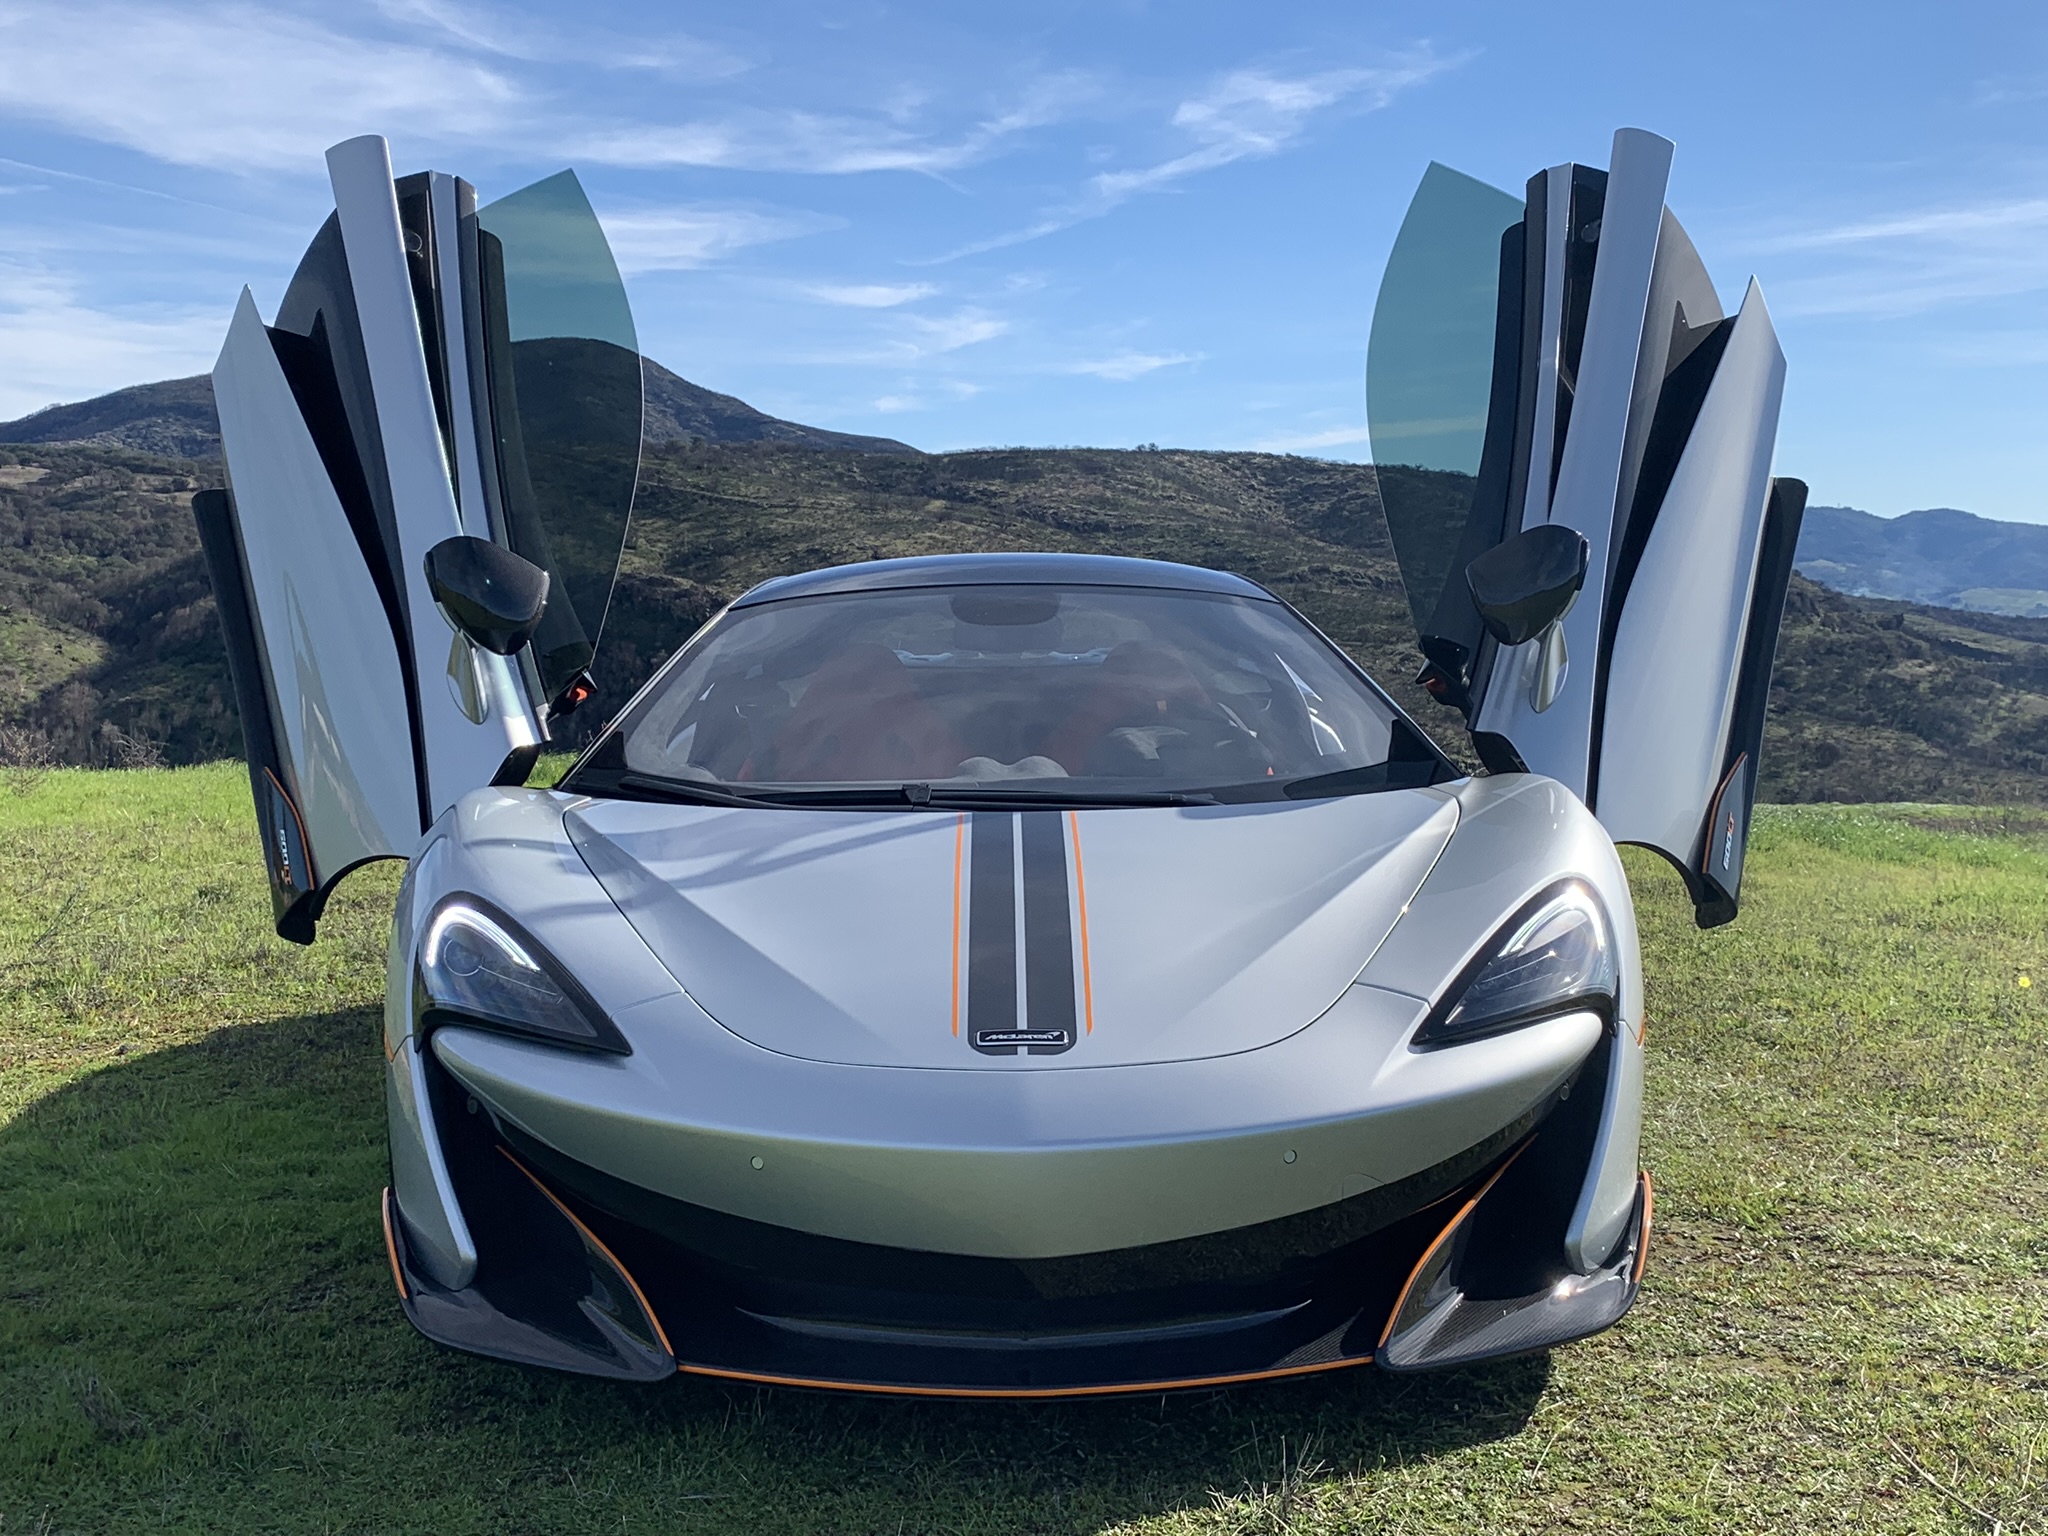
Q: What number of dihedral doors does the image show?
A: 2